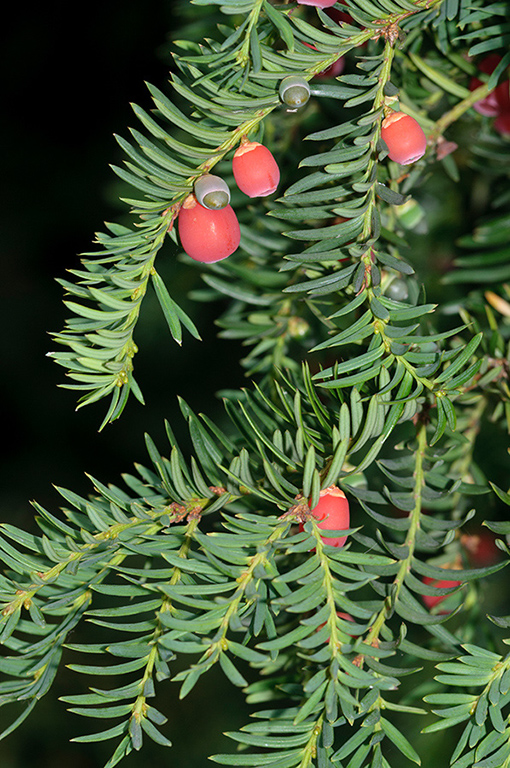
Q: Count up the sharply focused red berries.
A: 4